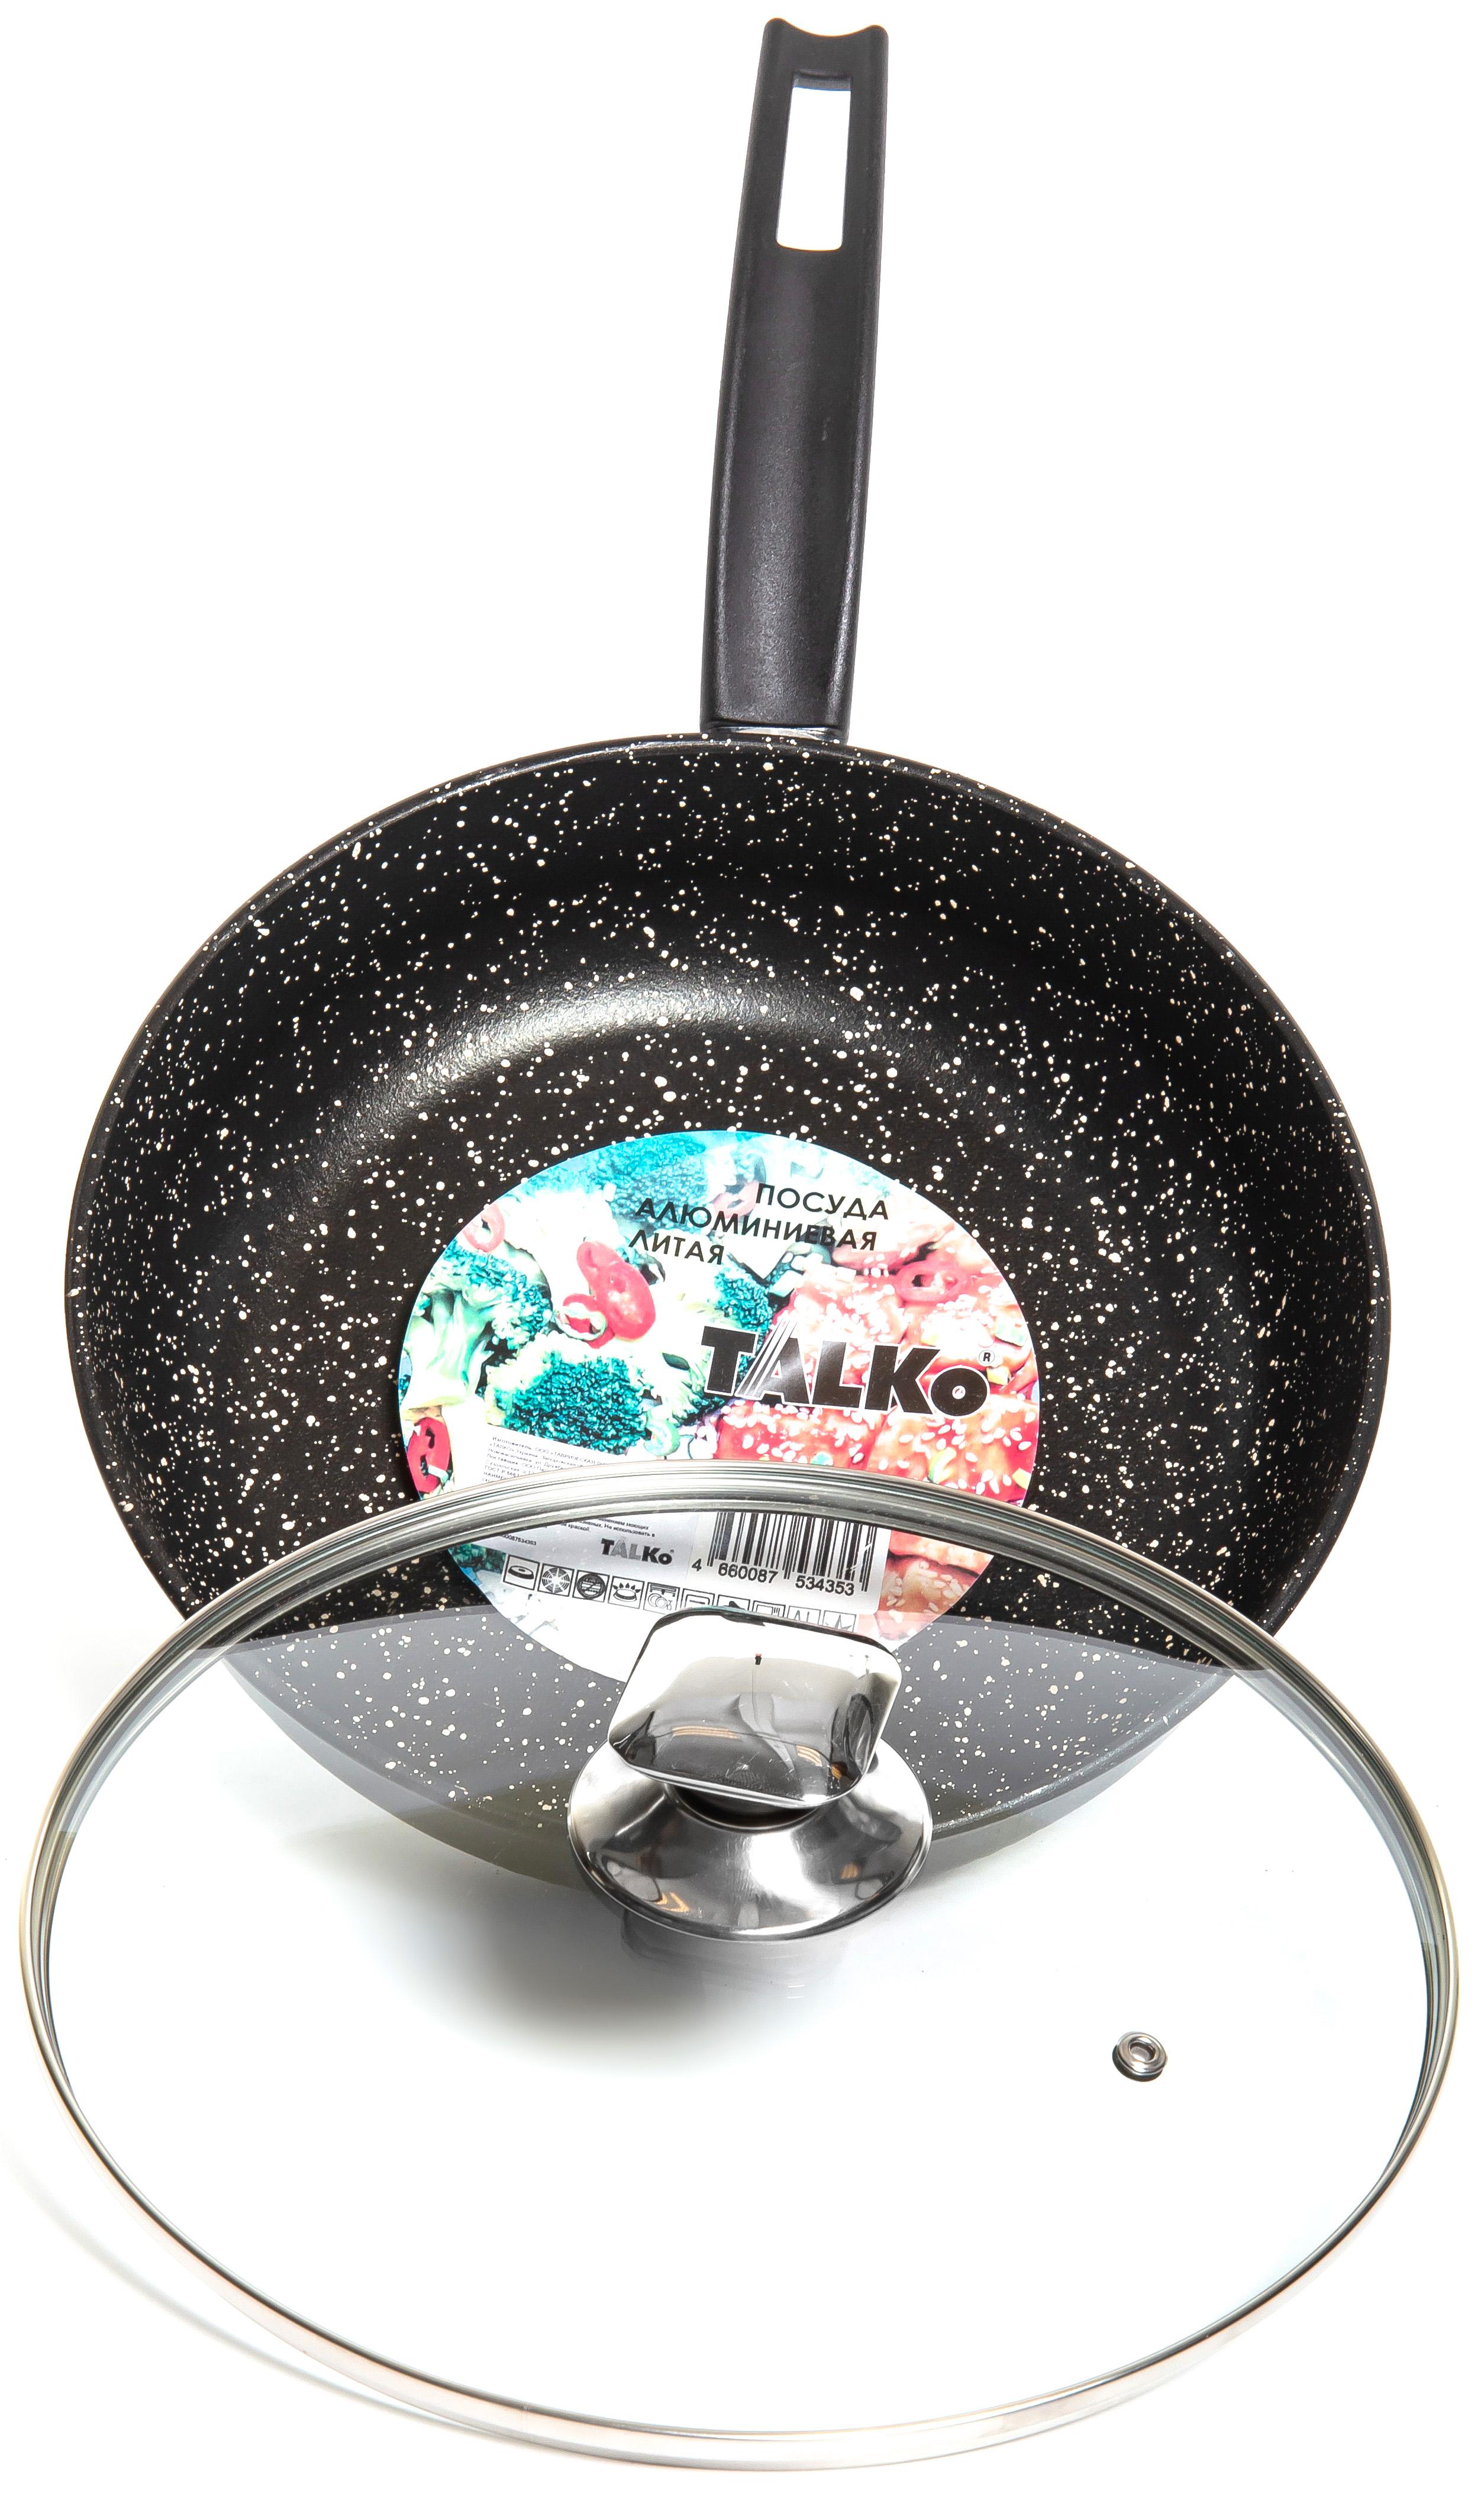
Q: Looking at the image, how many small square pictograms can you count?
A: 10